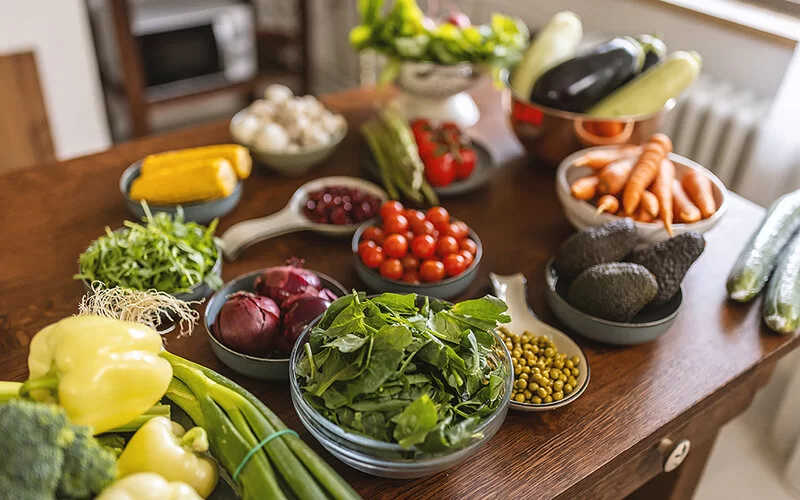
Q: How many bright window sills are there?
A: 1